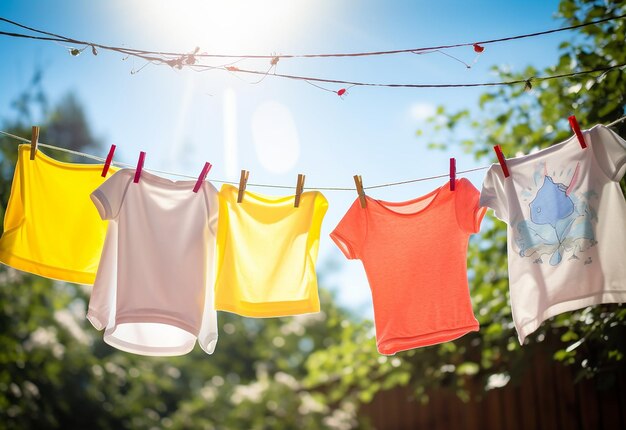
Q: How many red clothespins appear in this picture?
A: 6